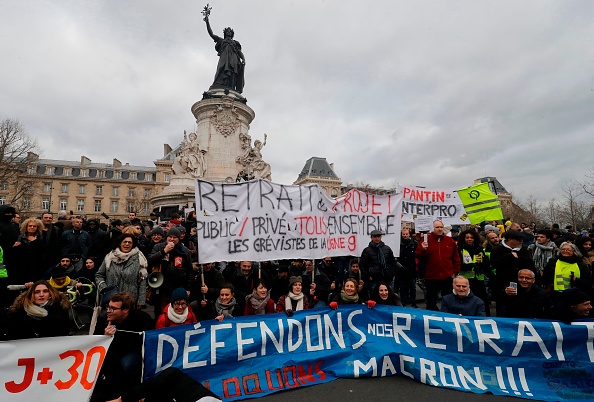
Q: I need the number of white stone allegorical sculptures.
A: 2